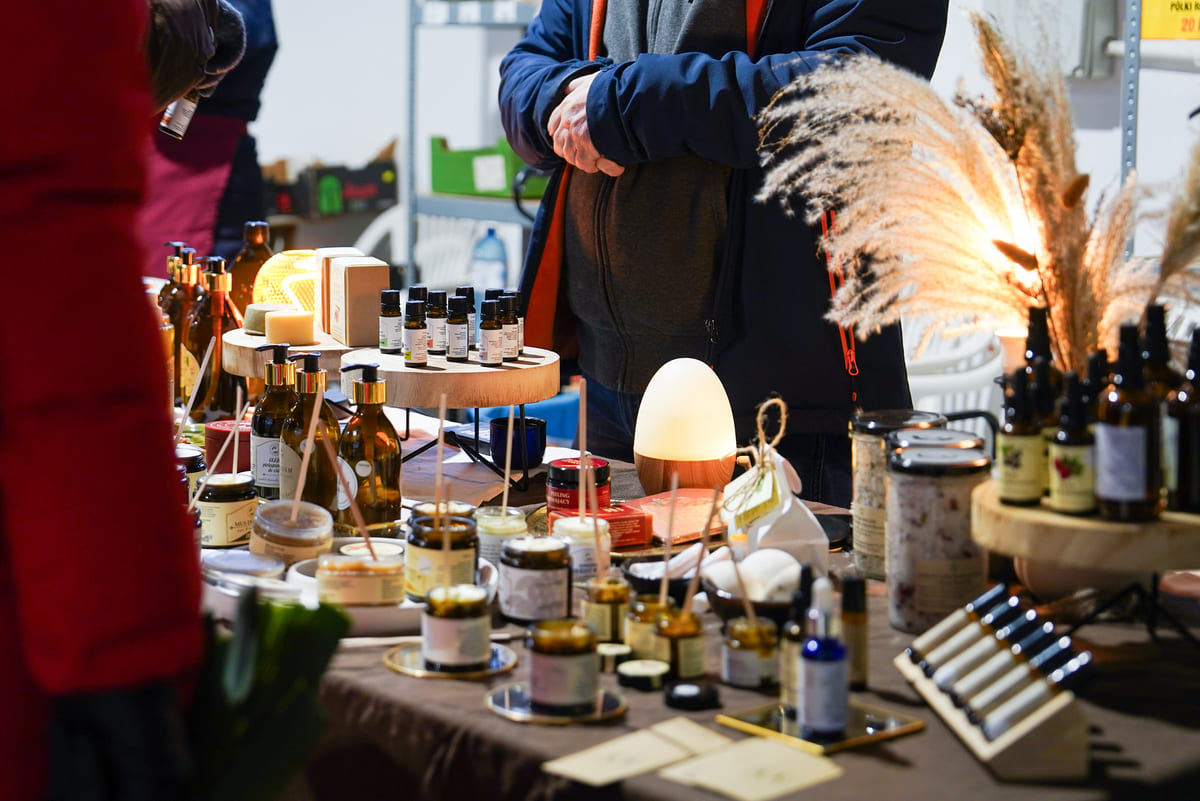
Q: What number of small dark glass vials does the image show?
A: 10